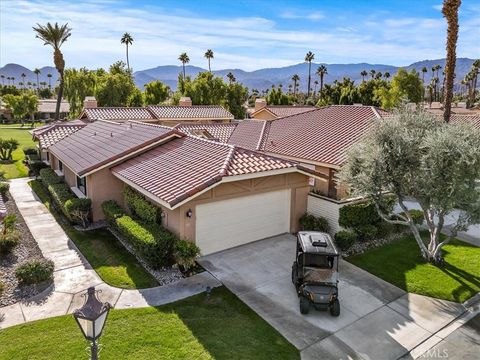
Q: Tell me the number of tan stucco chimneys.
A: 3